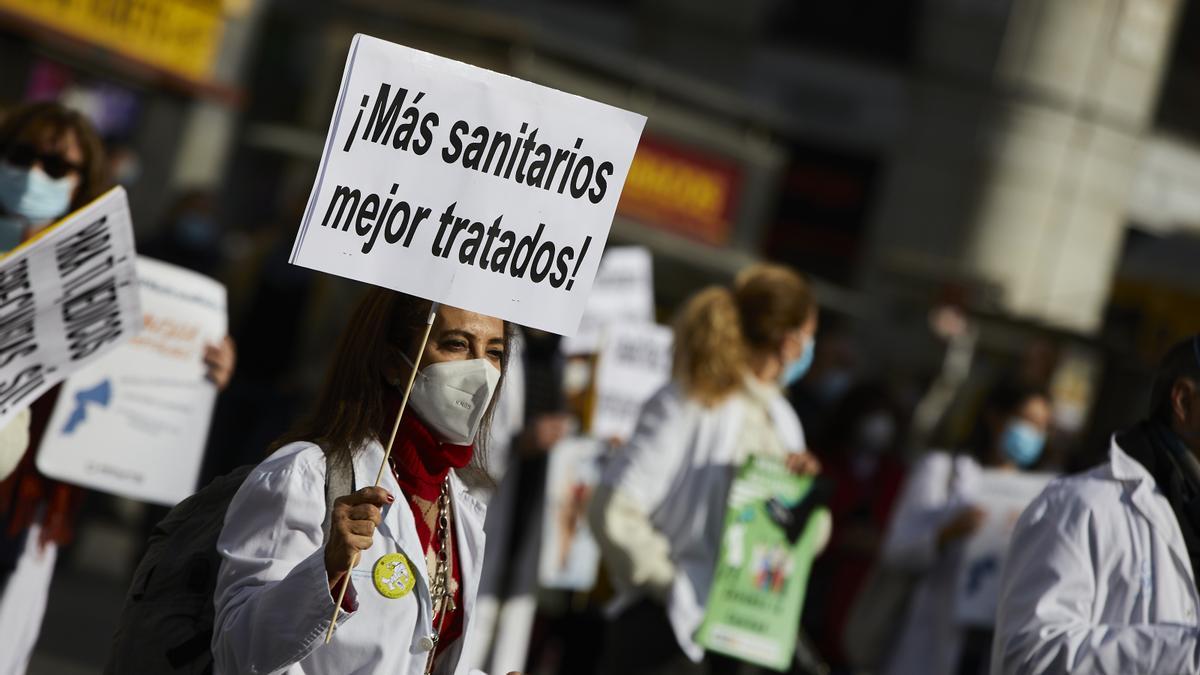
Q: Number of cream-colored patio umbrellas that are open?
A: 0